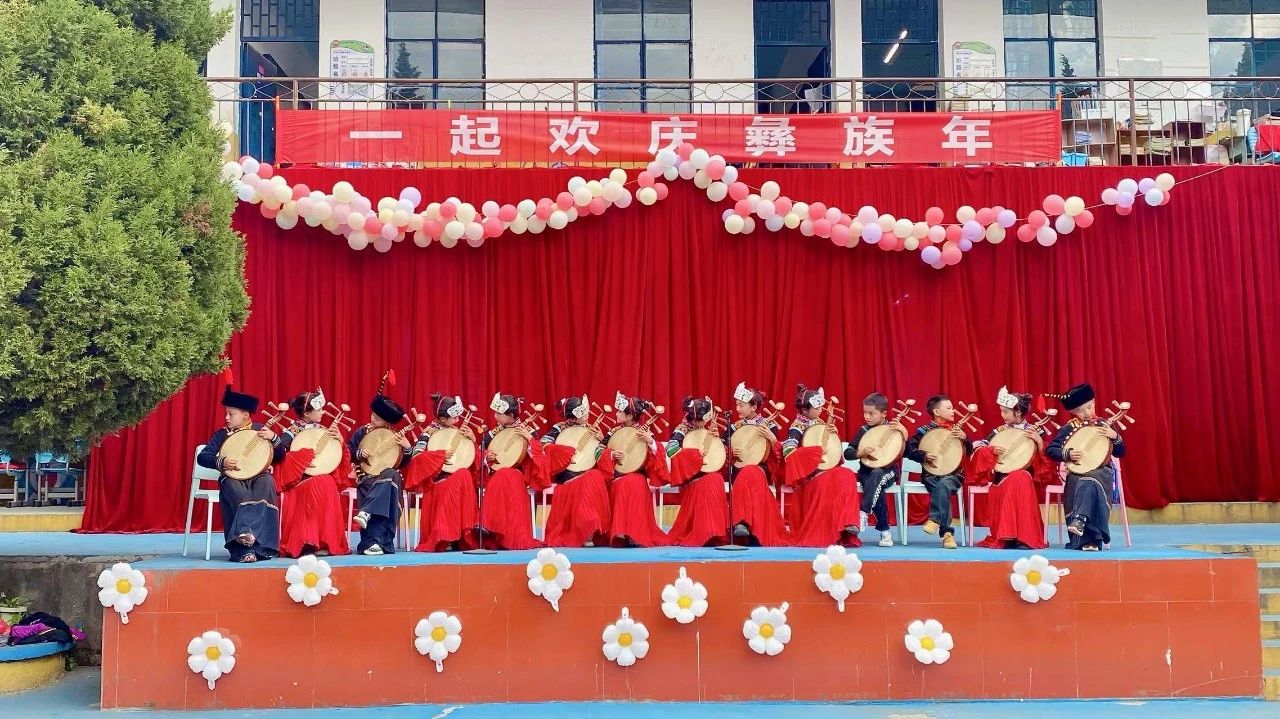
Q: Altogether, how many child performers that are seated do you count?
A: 14